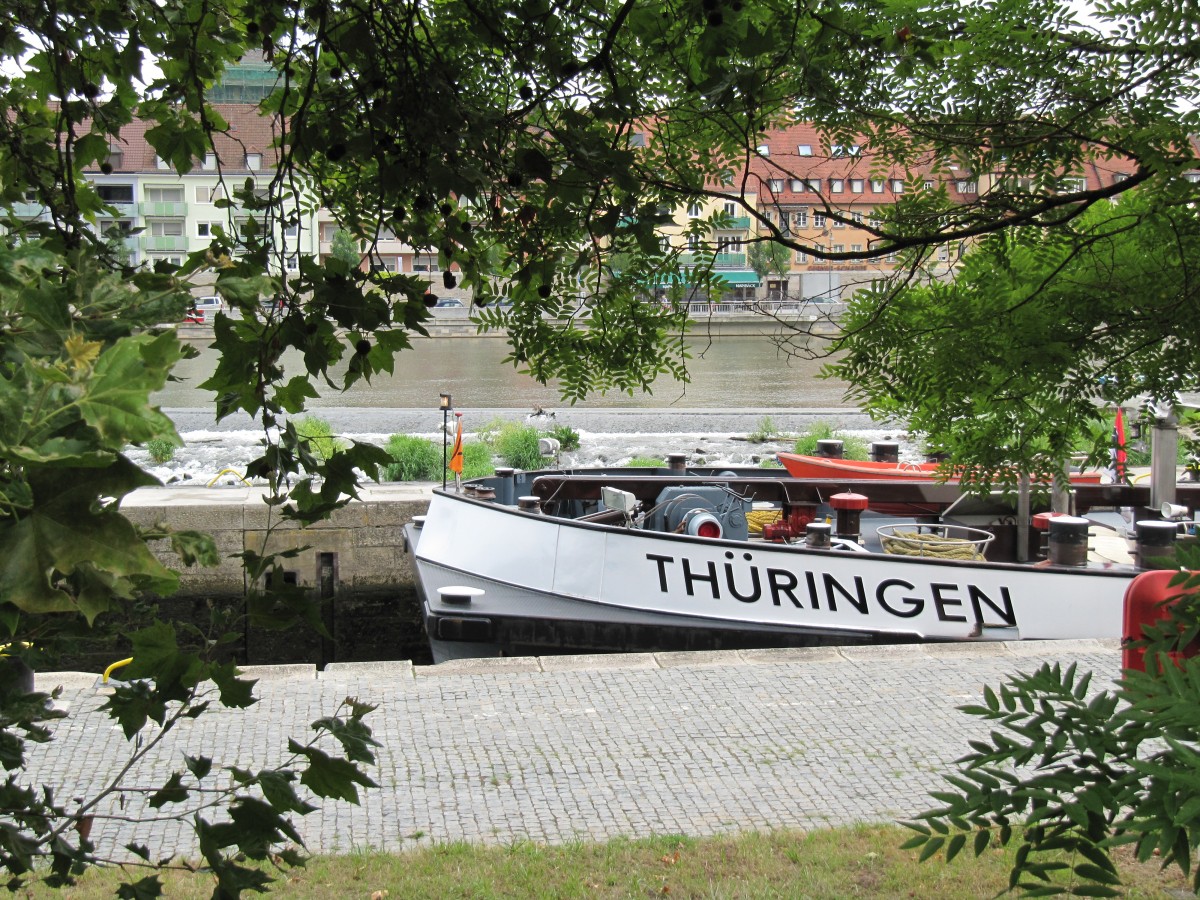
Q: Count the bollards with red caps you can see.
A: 2